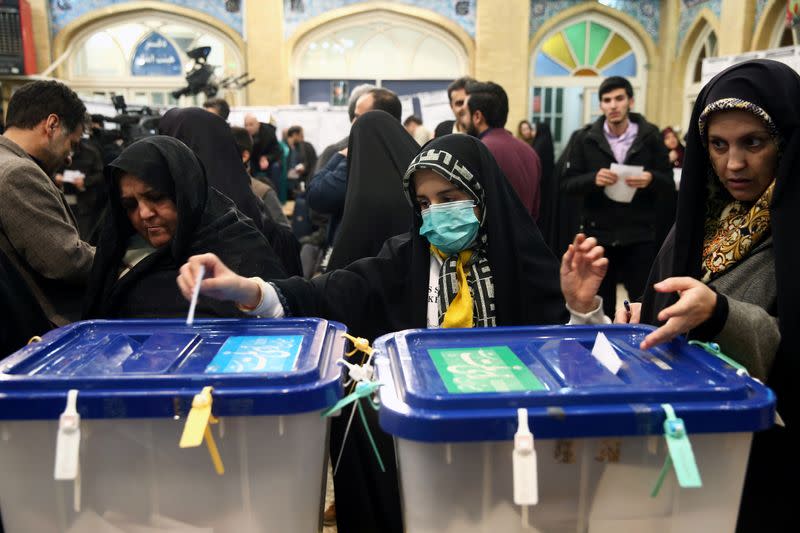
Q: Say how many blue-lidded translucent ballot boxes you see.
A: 2